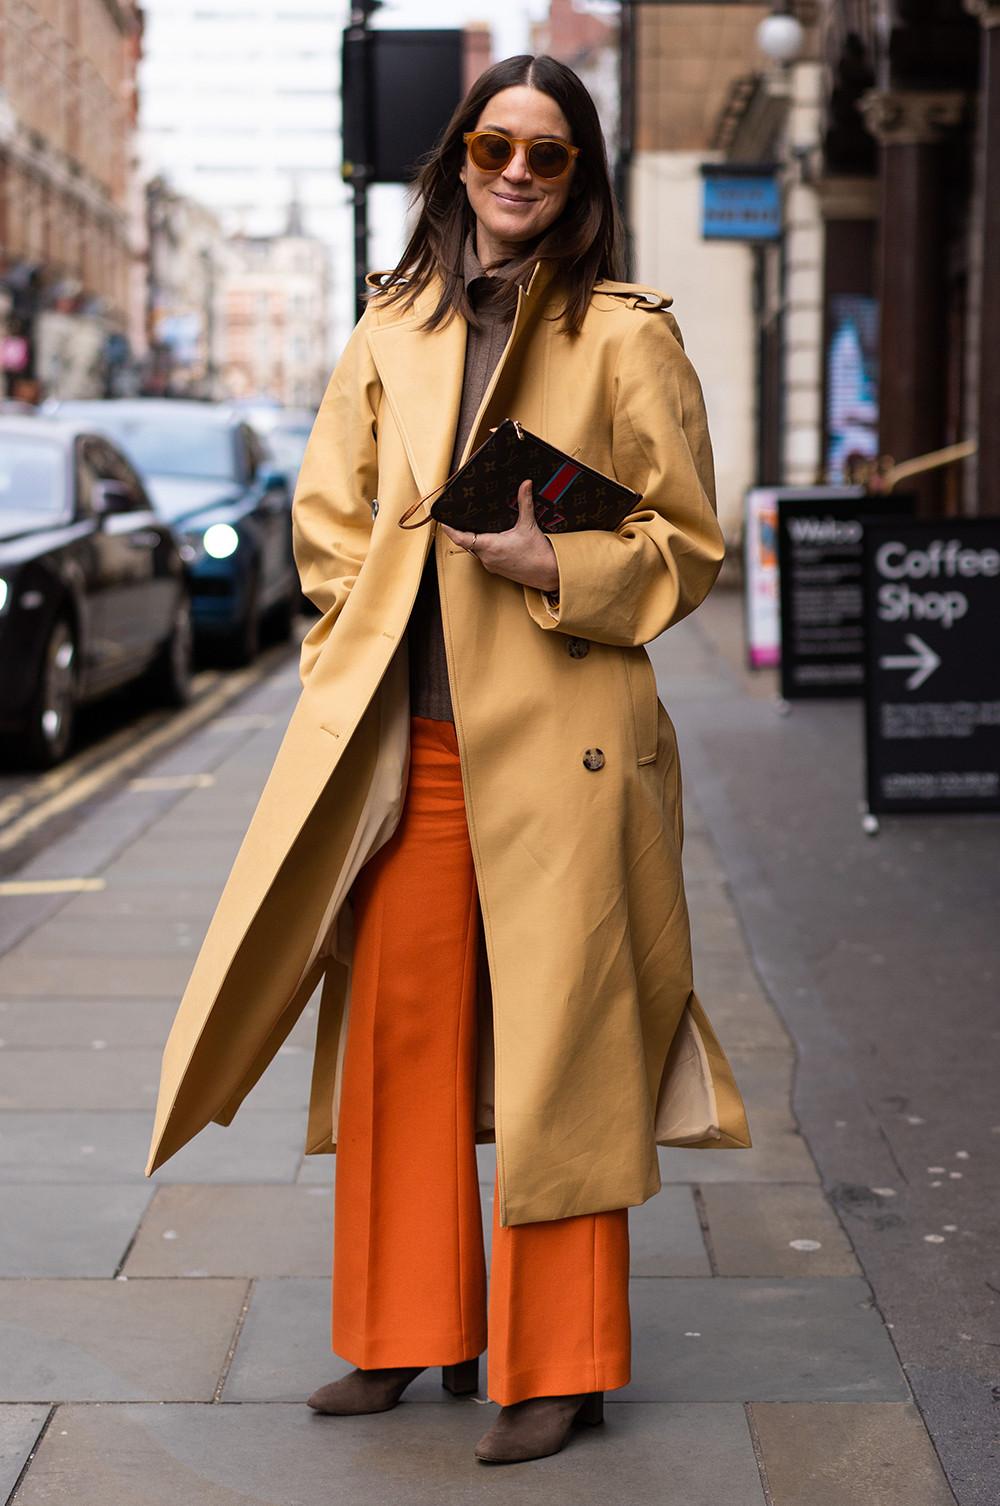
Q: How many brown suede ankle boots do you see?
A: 2